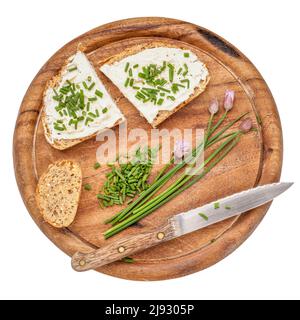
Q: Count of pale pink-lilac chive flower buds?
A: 4